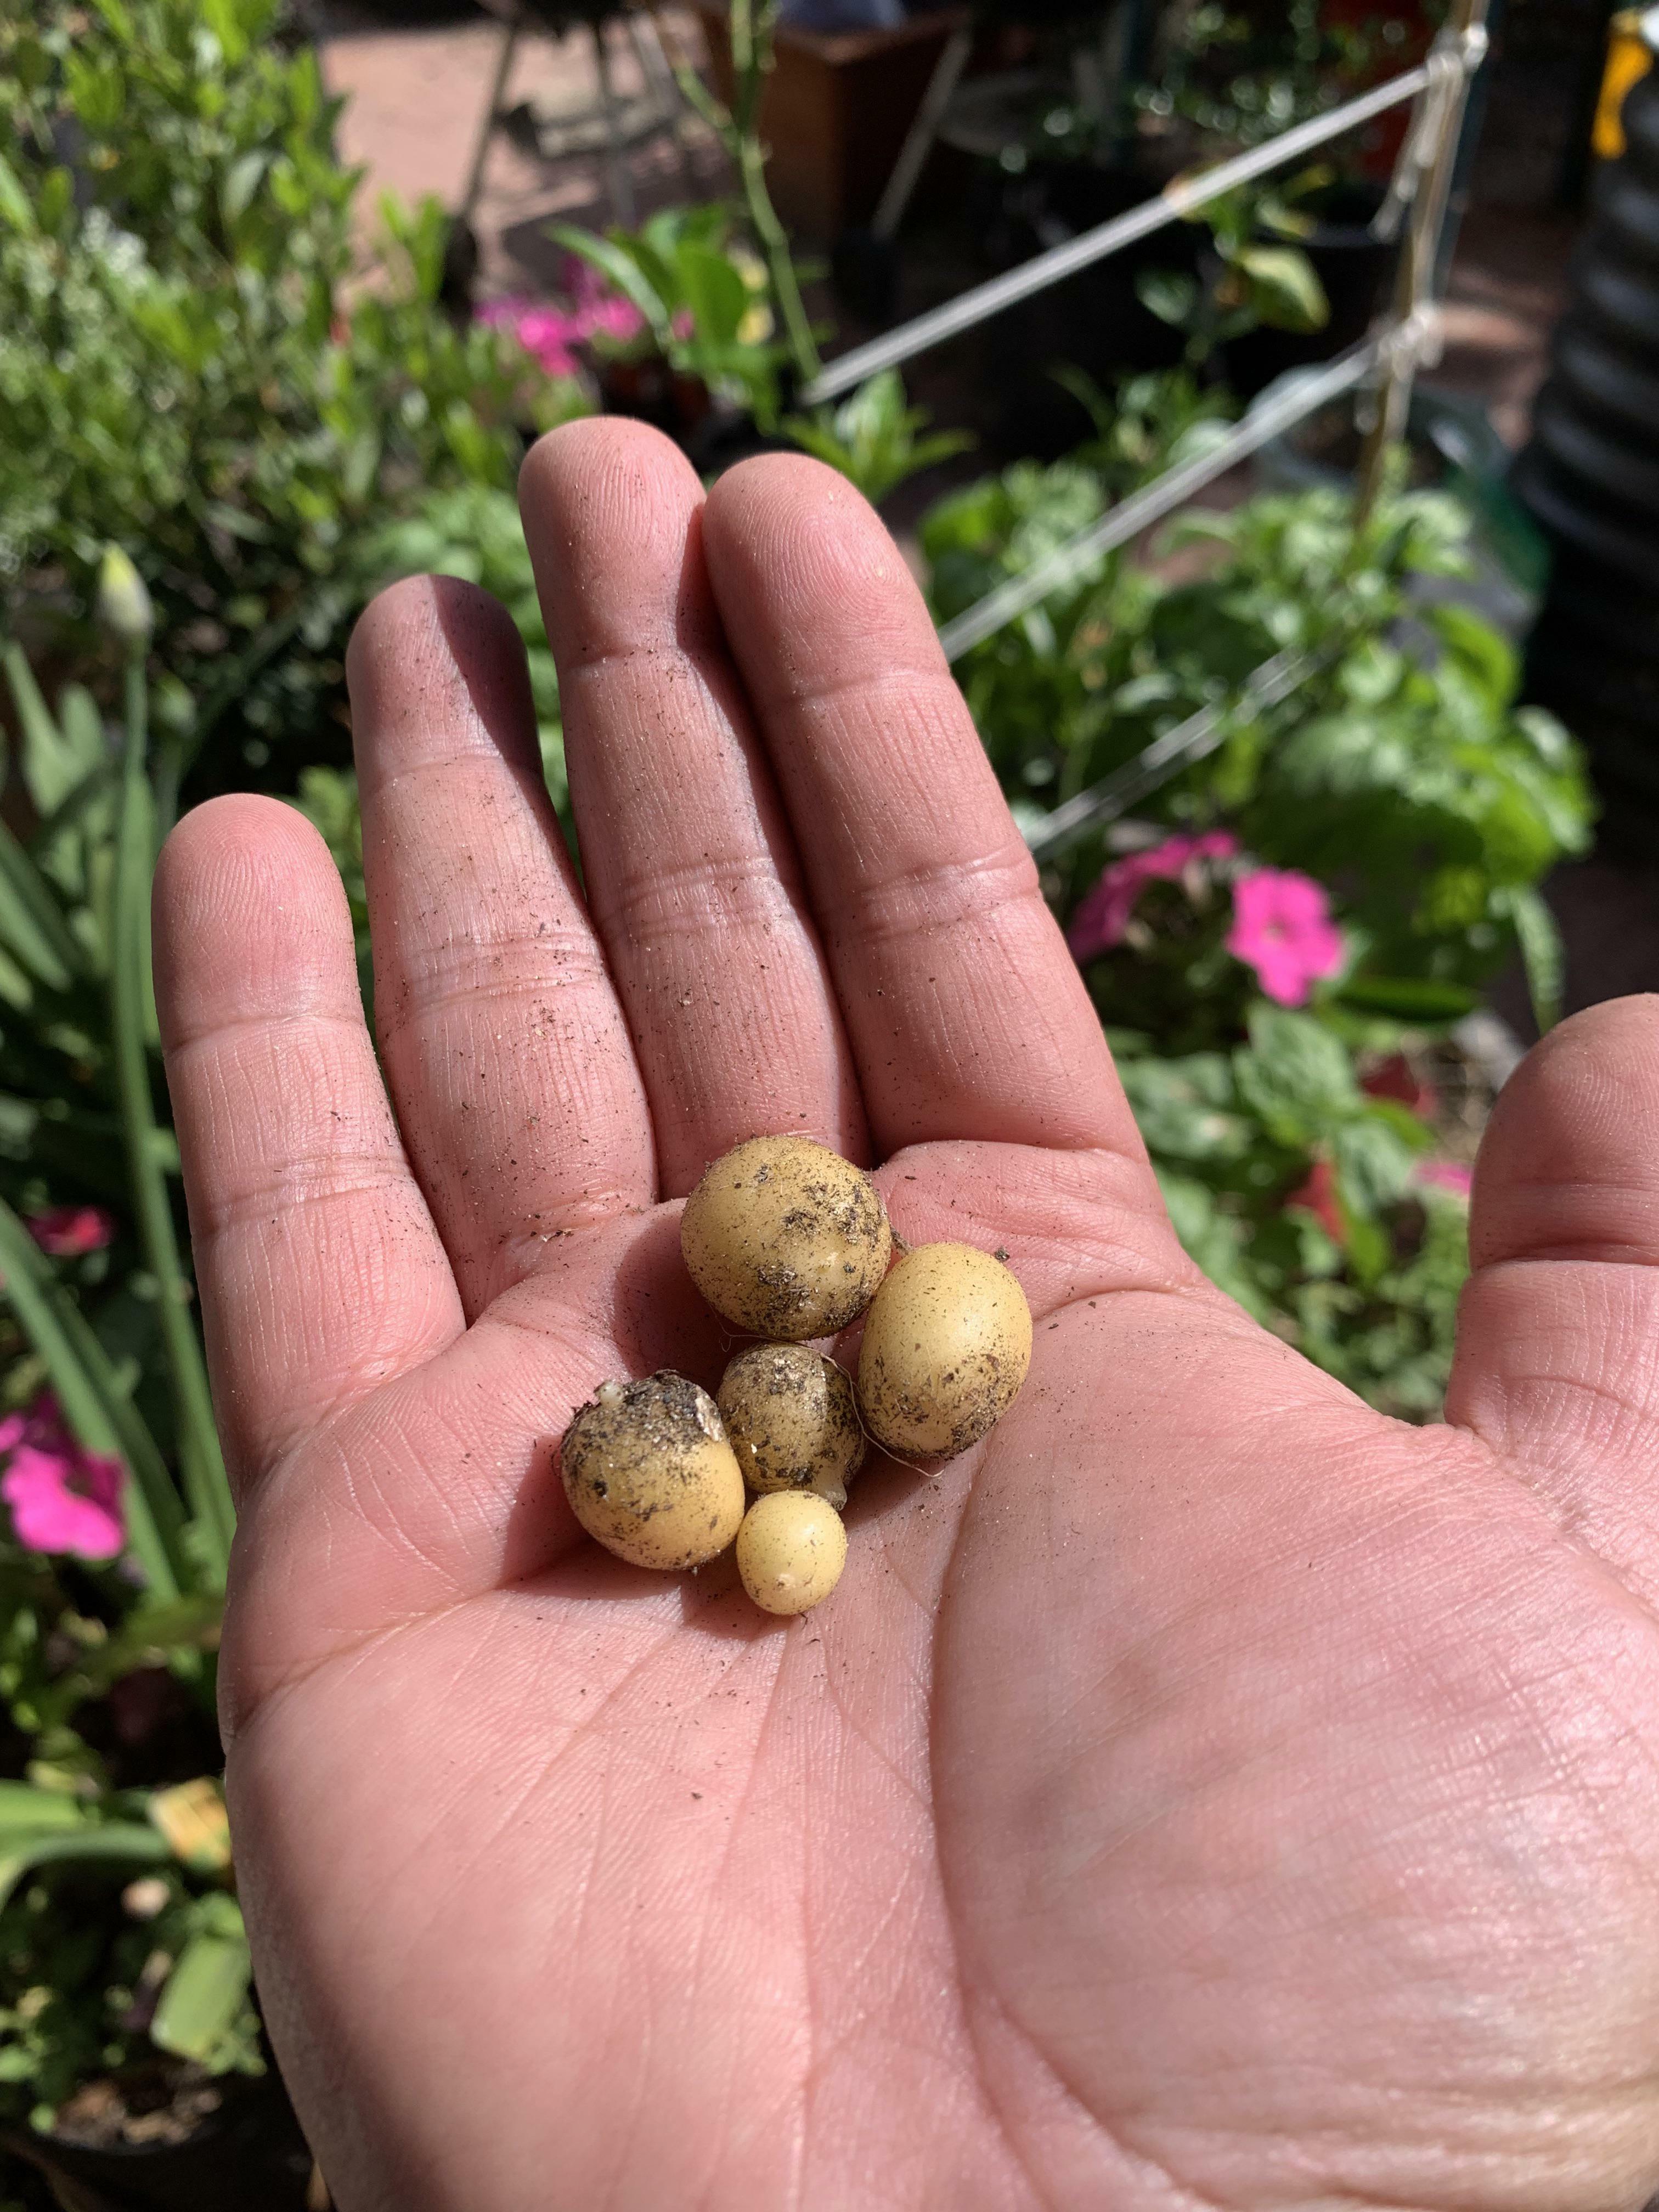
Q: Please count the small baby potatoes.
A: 5